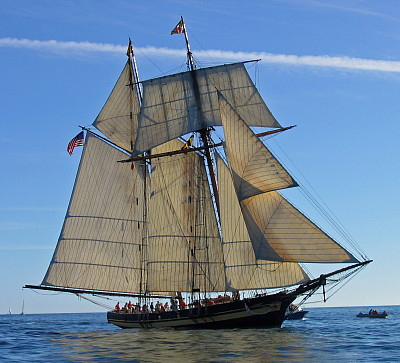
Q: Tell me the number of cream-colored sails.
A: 7